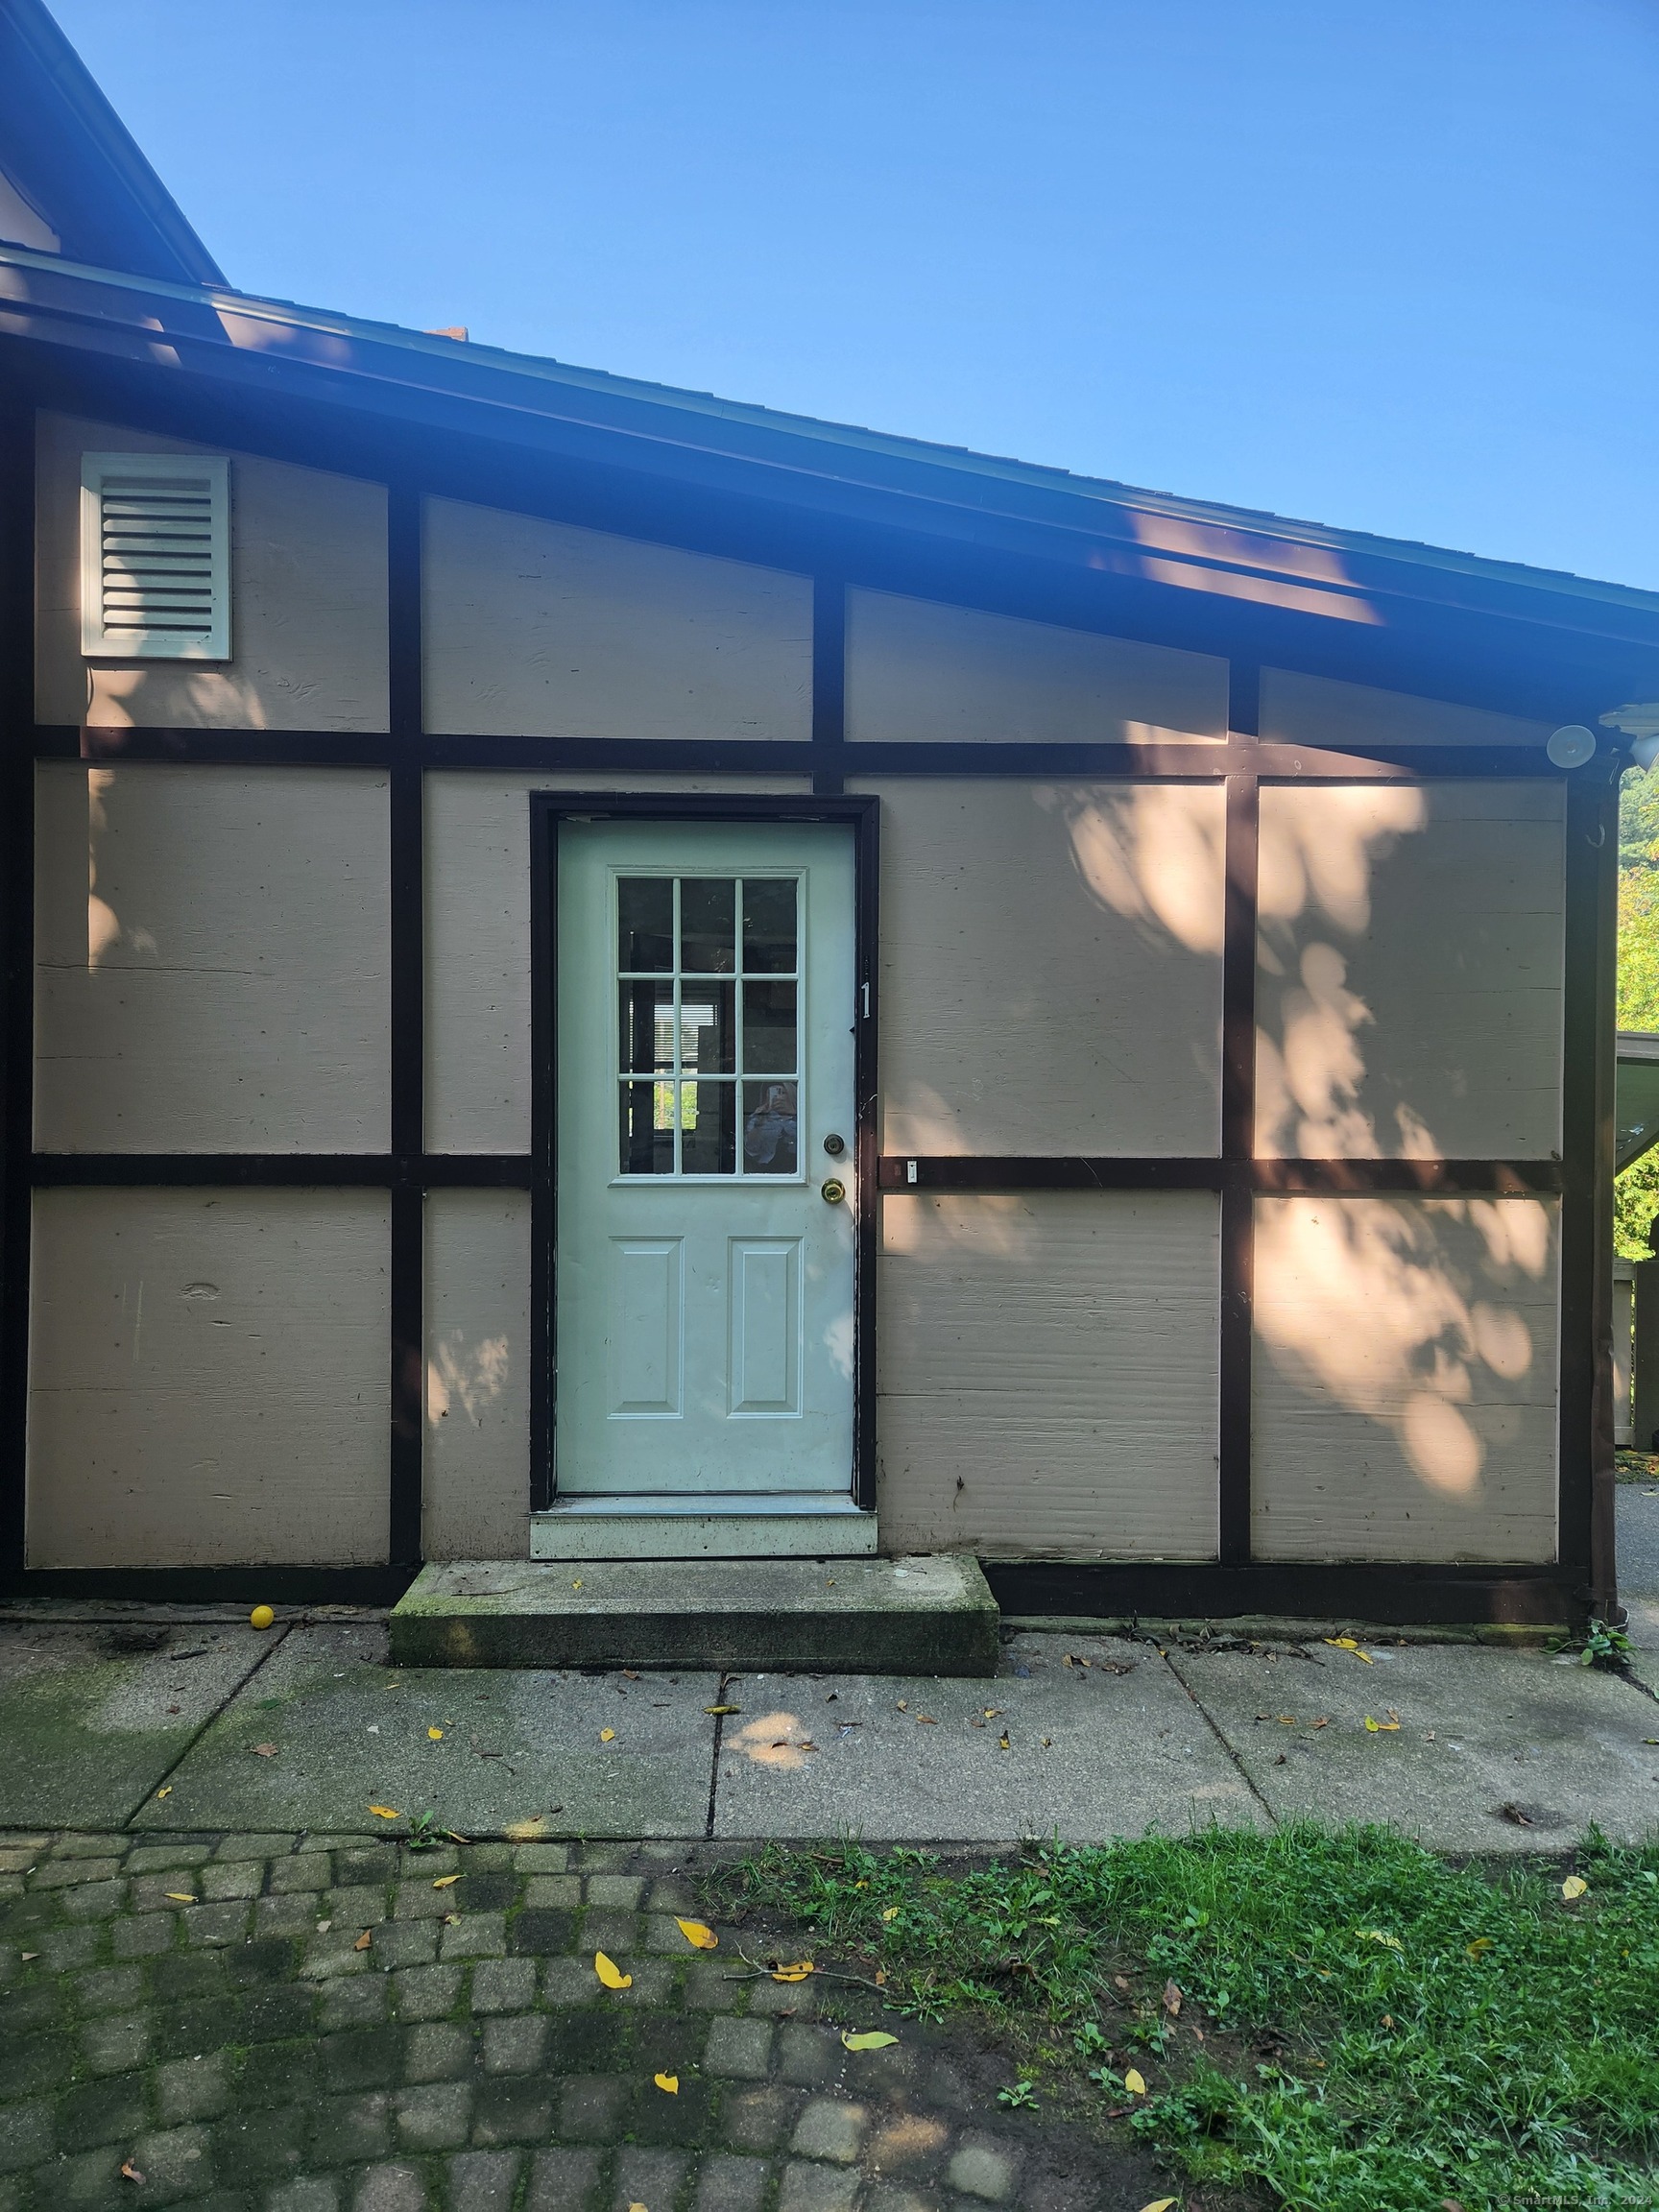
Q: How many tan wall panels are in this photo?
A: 12